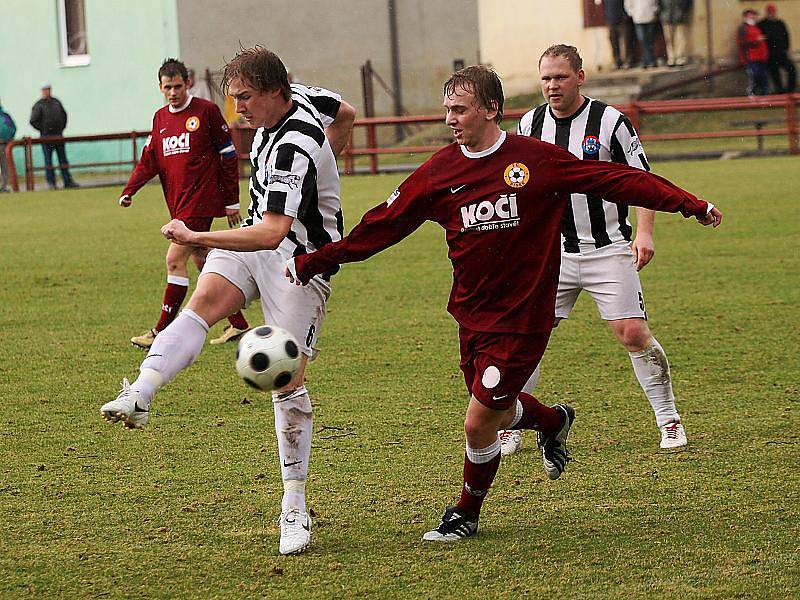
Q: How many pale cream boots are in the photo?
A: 2